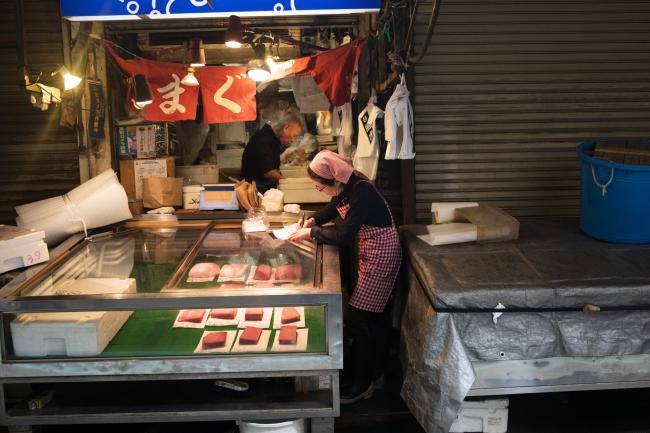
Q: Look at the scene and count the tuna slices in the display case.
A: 11